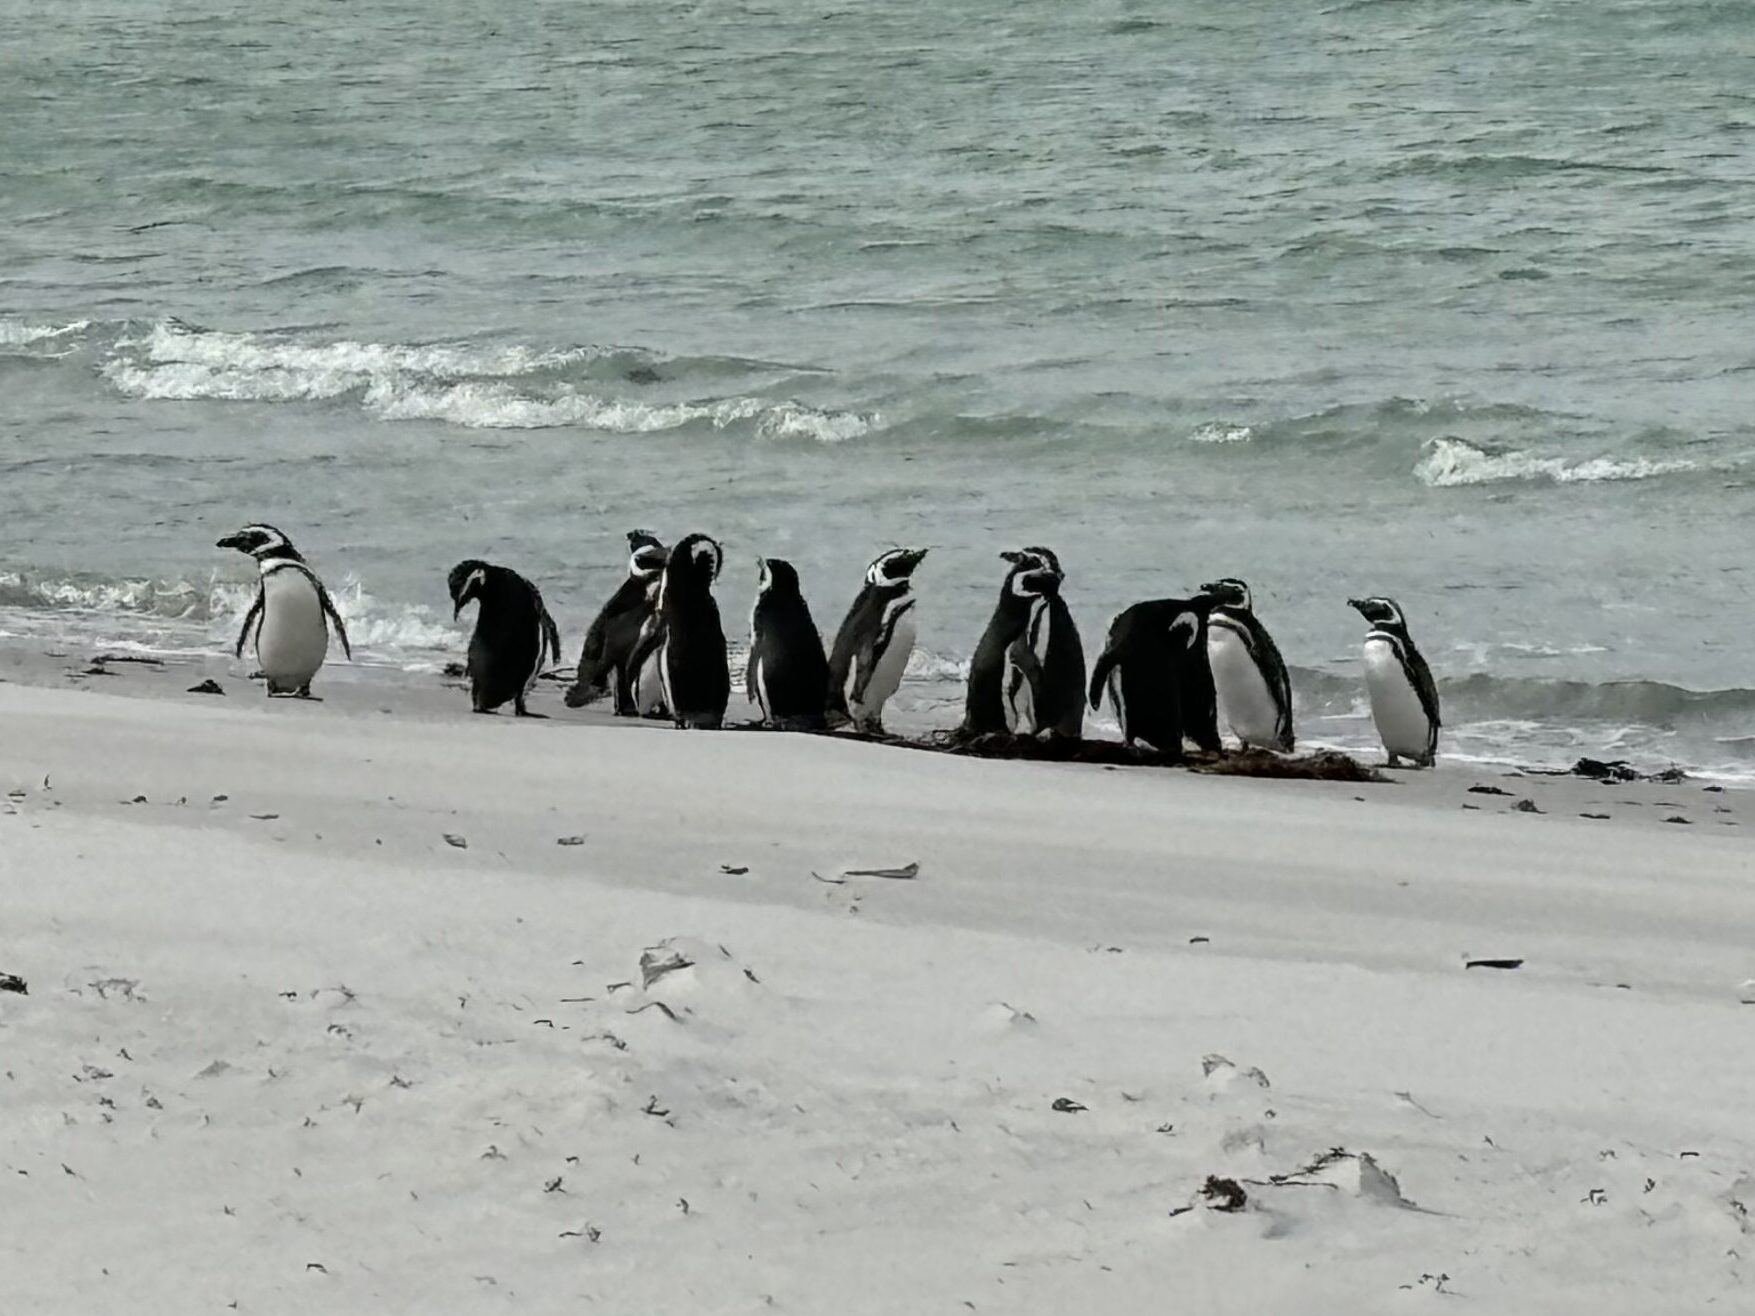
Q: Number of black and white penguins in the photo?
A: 11